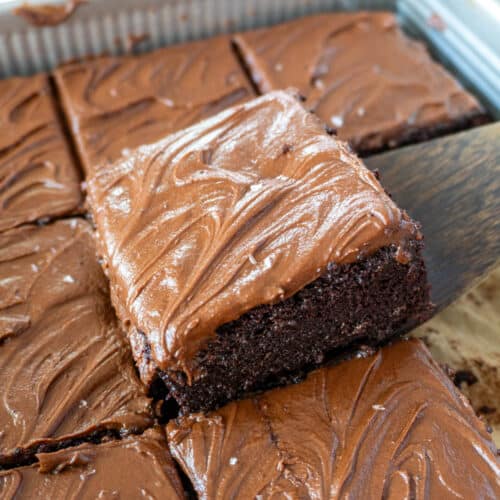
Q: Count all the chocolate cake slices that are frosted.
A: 7